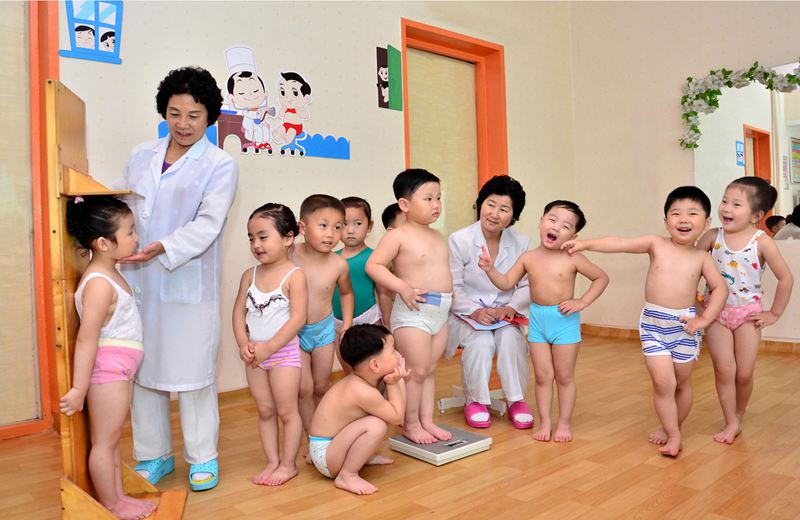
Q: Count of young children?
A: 10